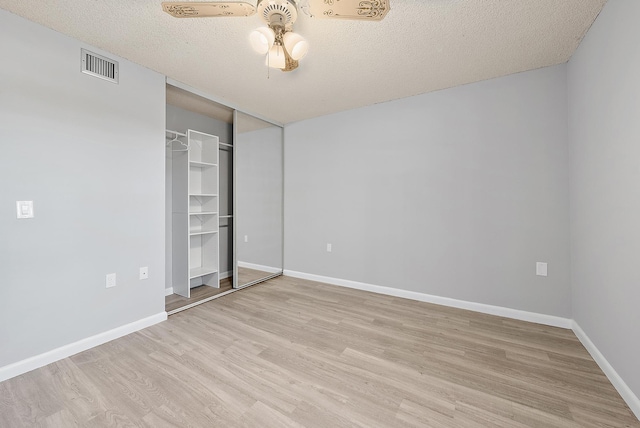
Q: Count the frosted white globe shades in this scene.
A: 3